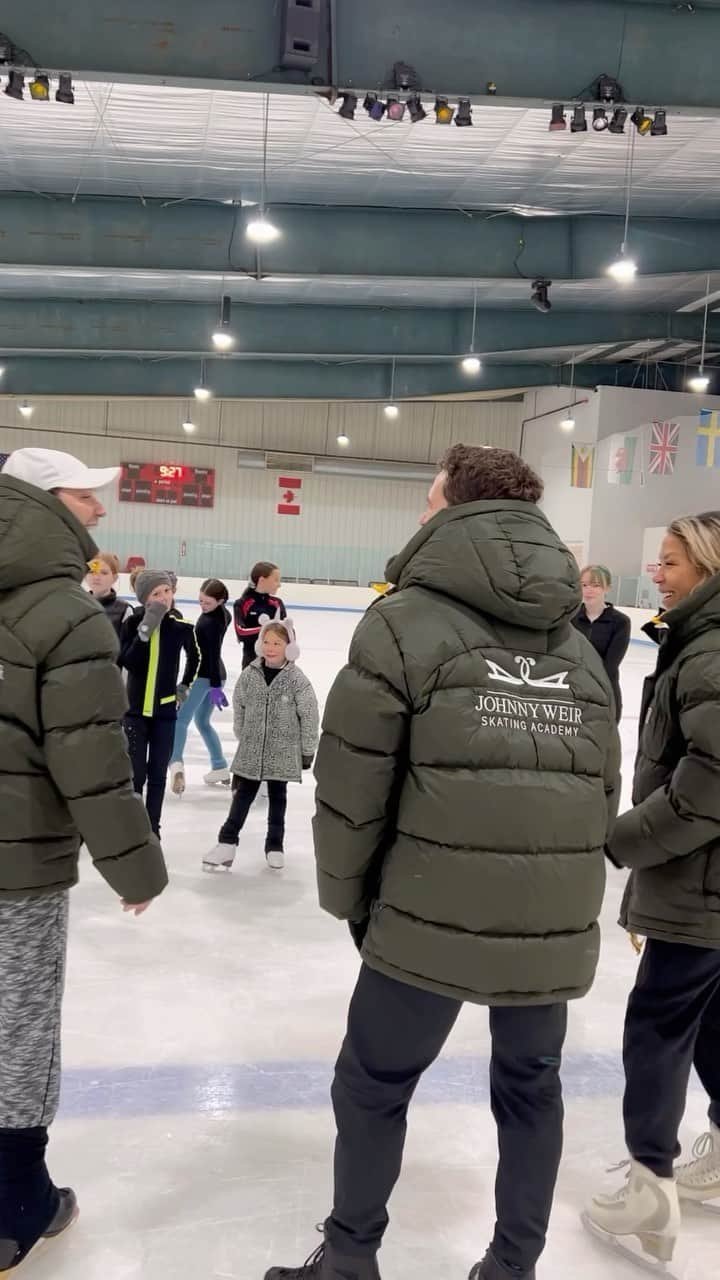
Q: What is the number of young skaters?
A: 6